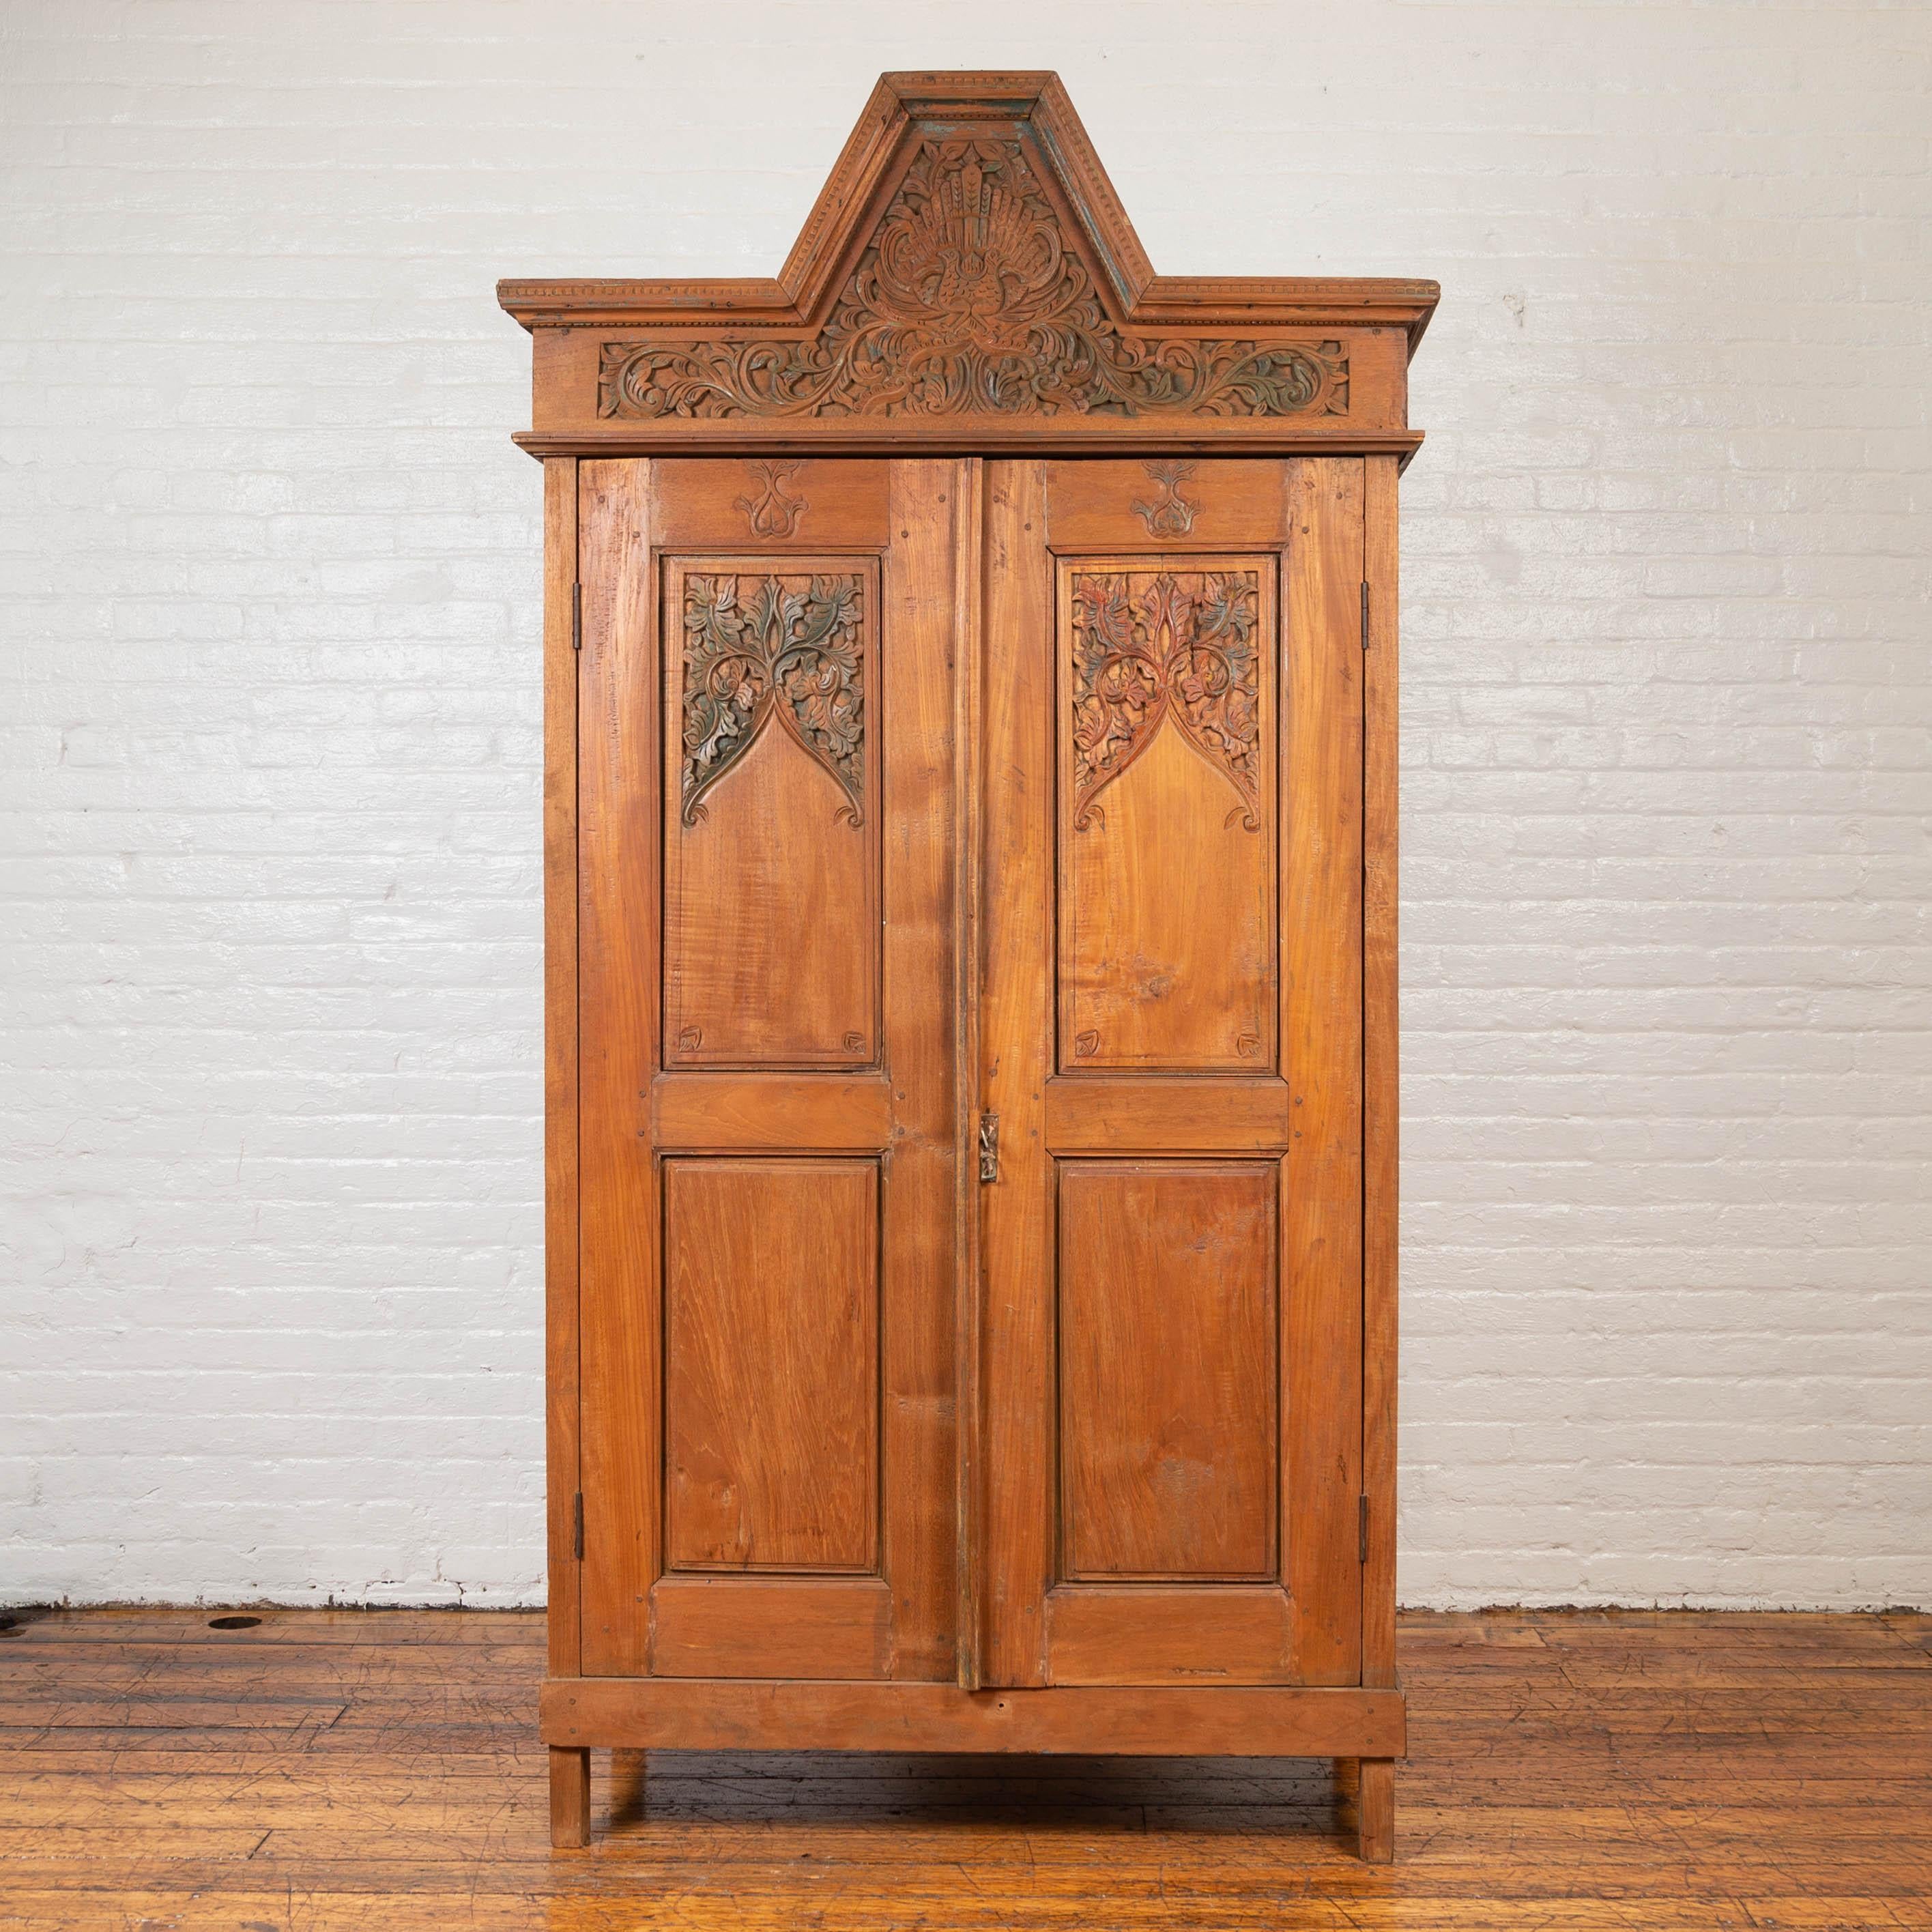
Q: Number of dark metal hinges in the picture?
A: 4